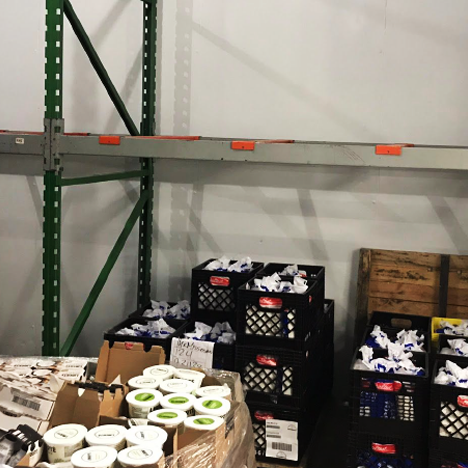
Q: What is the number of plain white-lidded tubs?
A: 10